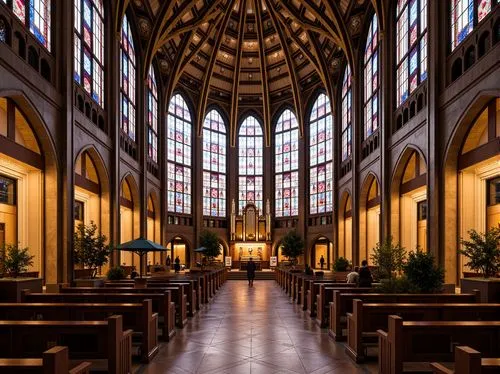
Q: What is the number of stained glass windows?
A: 13